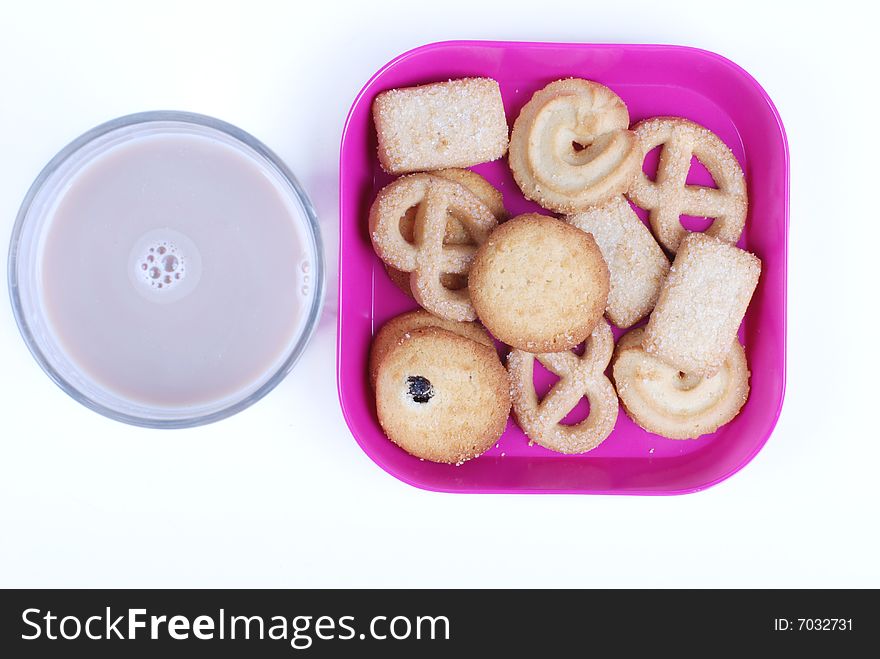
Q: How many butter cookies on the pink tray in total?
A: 12